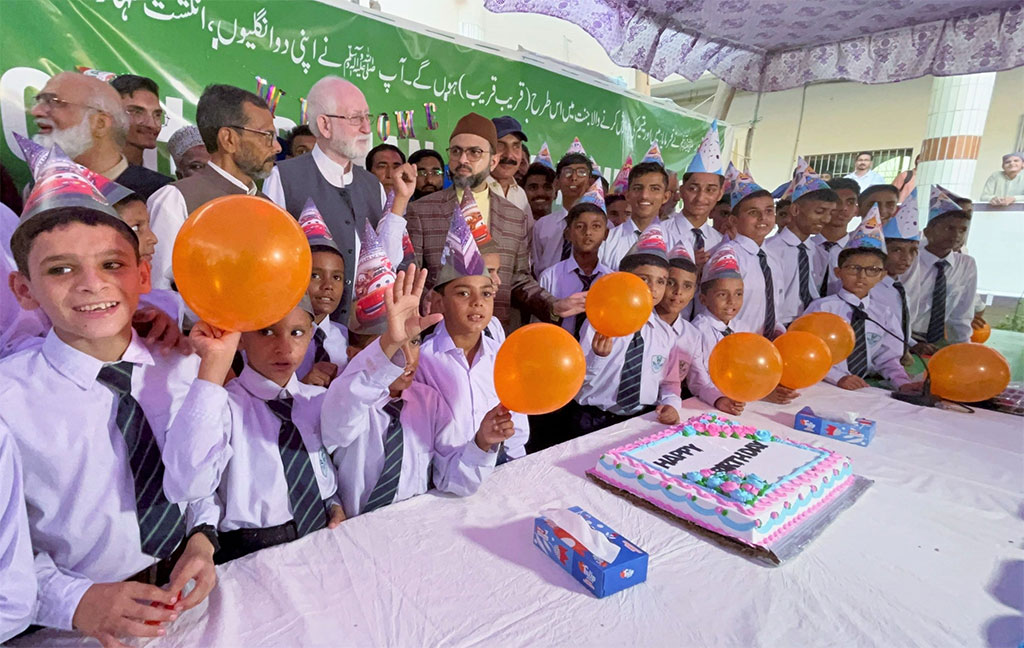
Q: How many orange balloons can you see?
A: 8